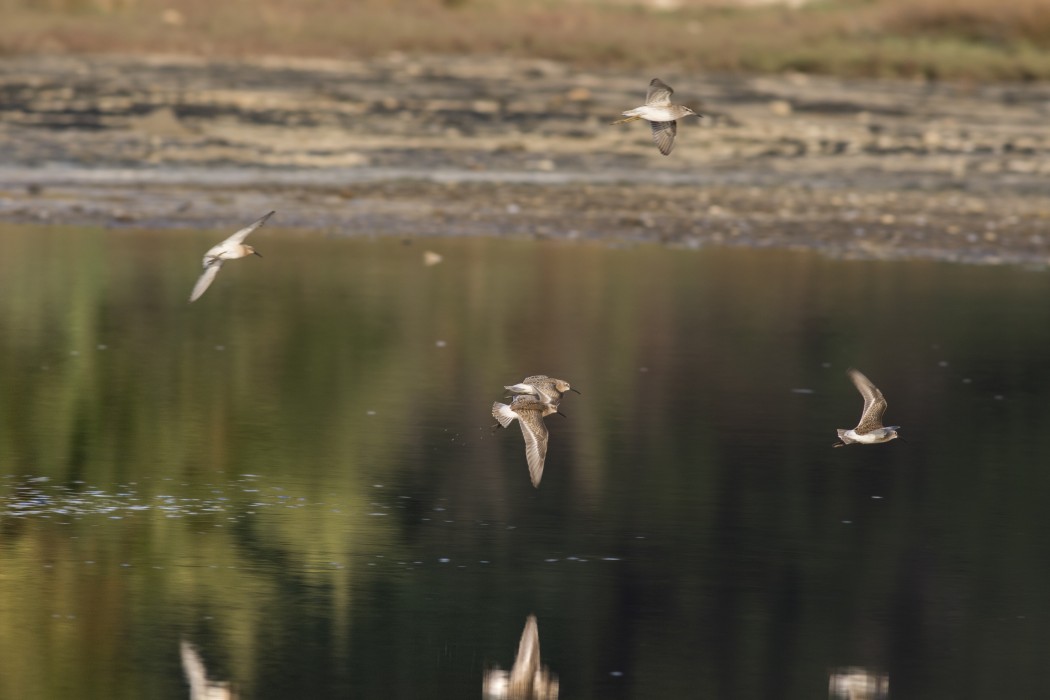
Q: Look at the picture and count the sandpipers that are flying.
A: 5